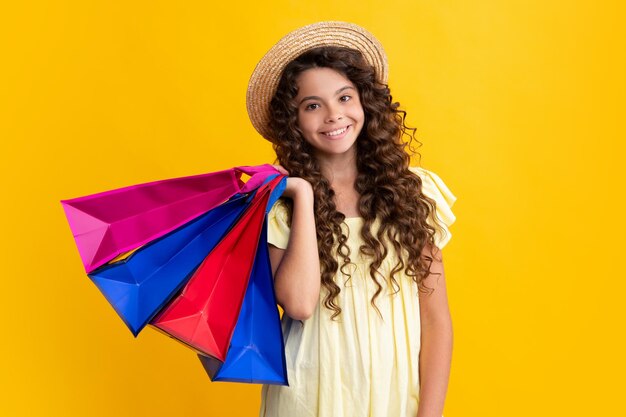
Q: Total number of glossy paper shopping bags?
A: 4